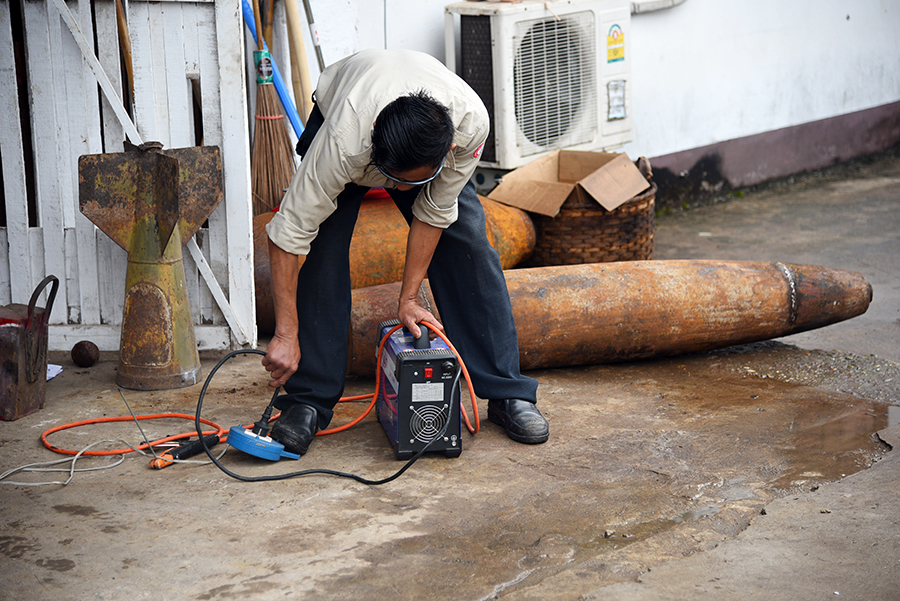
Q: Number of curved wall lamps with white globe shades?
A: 0